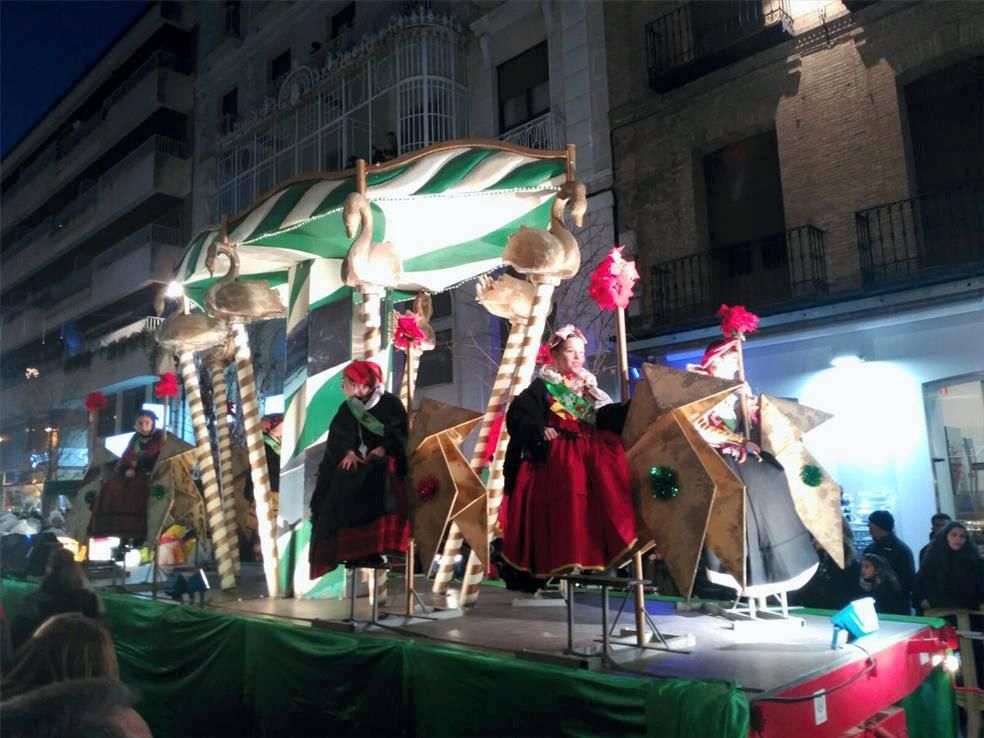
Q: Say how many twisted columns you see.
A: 7